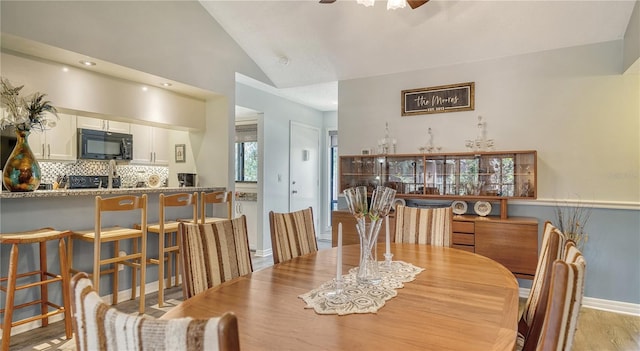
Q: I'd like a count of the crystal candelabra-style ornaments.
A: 3